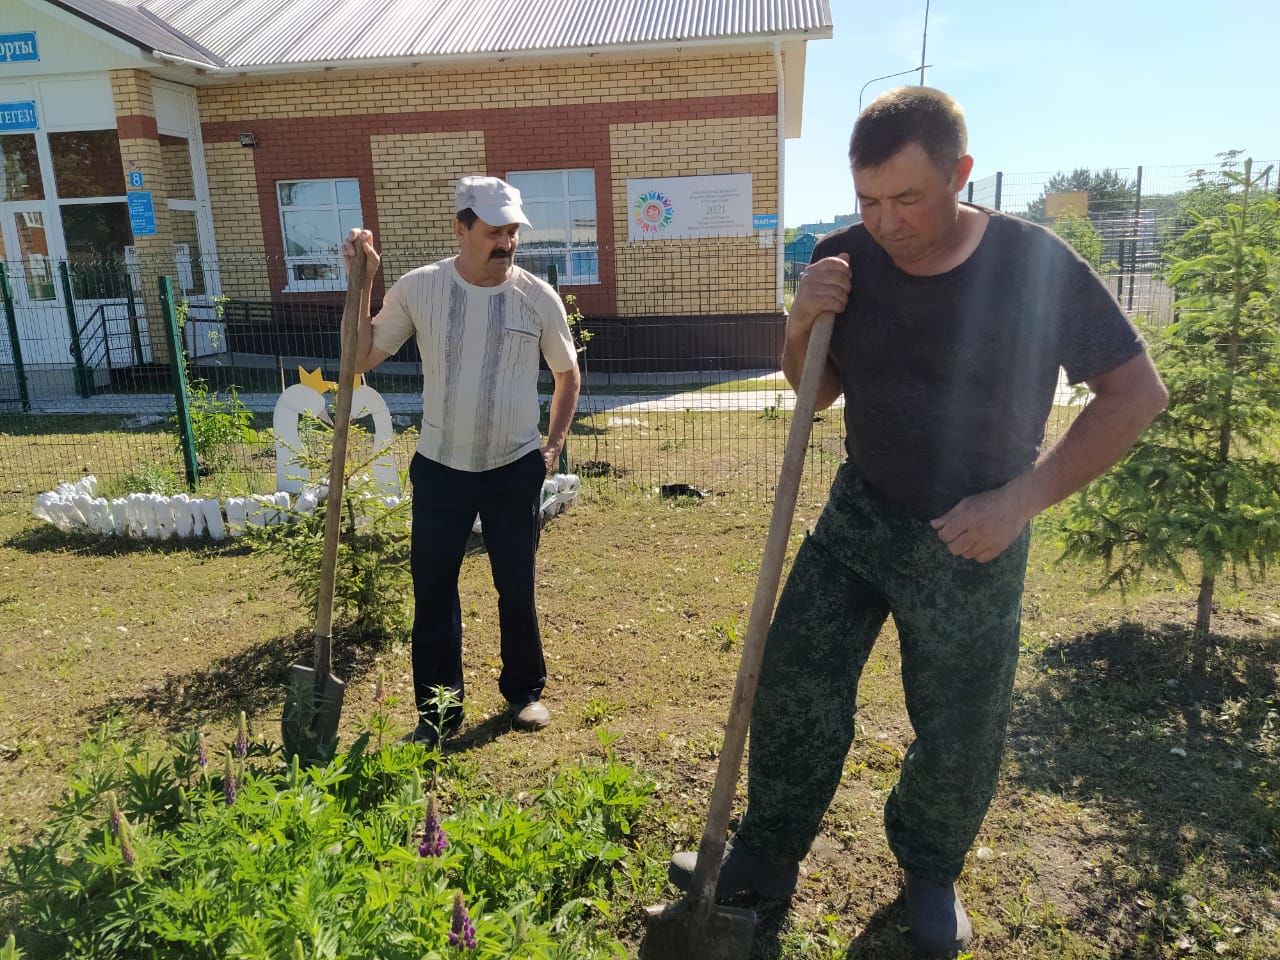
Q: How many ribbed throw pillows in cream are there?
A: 0